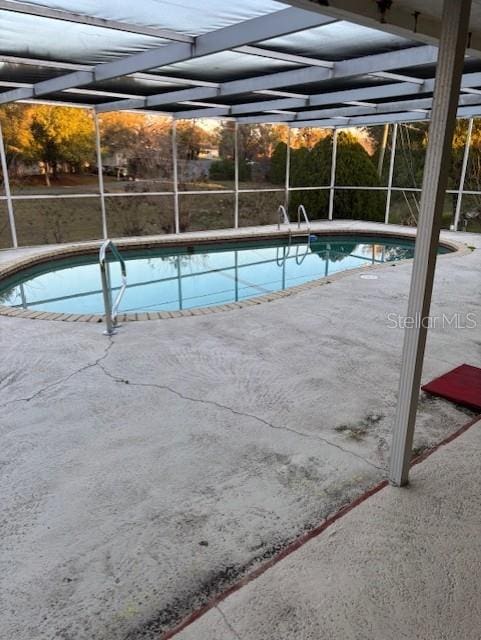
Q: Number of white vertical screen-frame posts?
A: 8